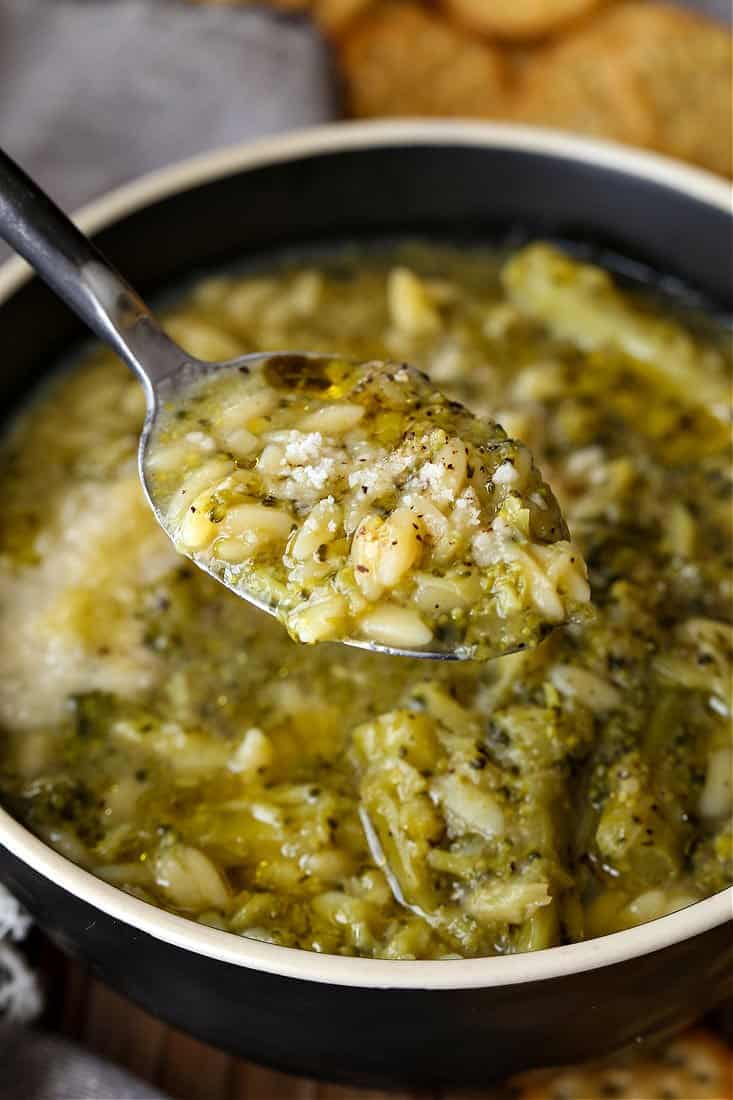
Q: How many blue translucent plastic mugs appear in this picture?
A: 0